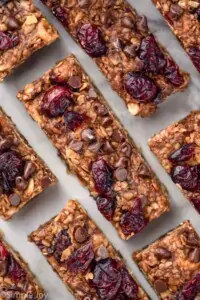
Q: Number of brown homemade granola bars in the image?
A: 9